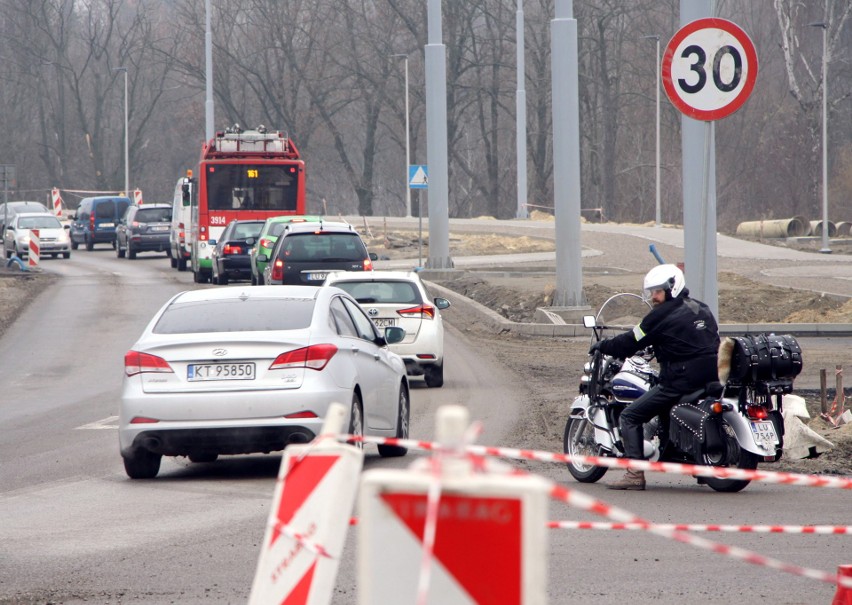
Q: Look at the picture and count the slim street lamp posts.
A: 4